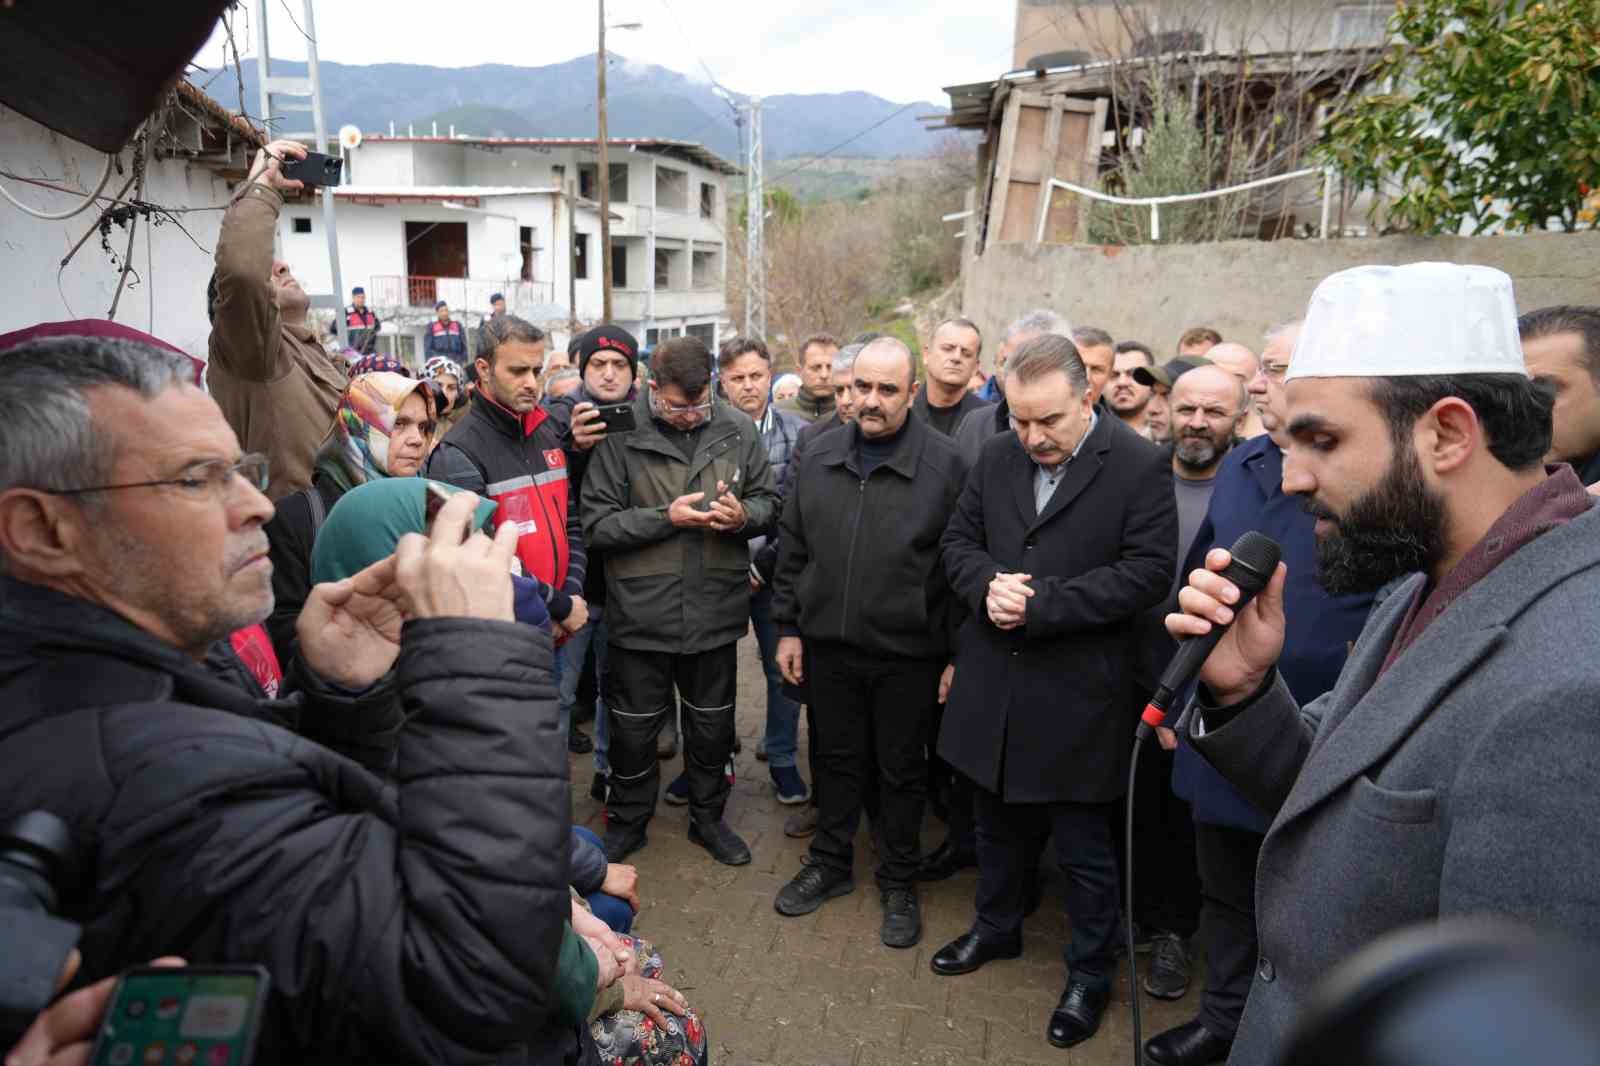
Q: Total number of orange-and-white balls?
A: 0